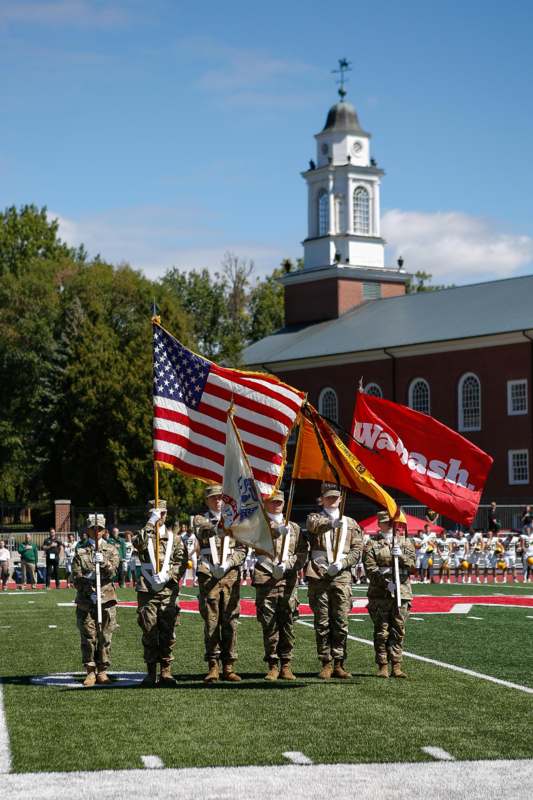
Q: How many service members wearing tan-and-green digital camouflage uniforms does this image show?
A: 6